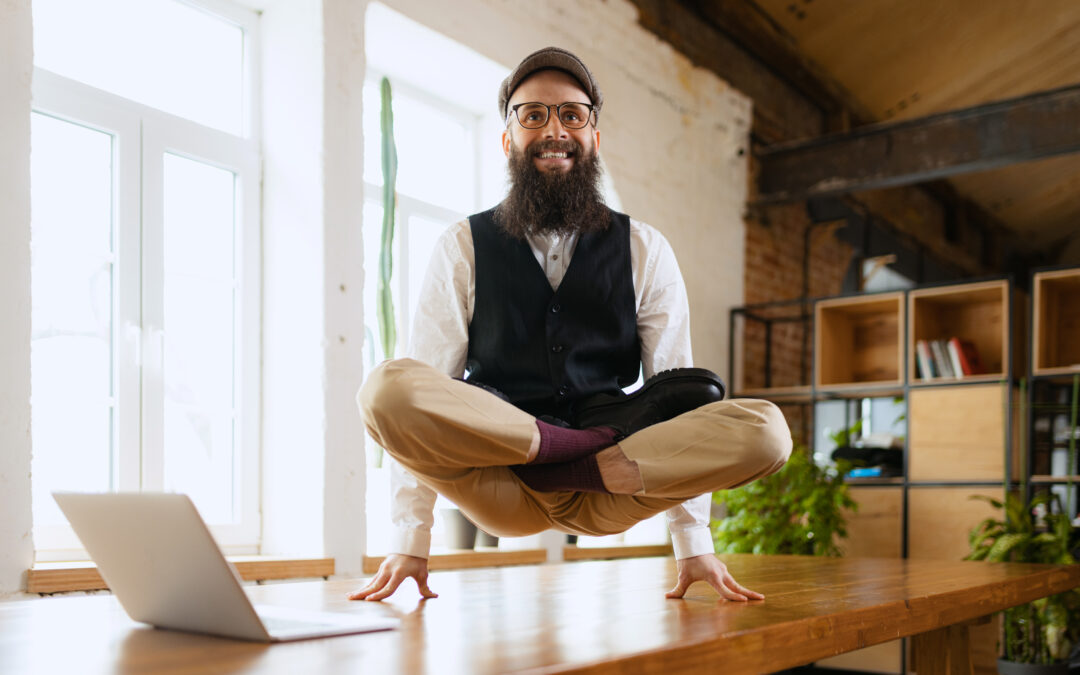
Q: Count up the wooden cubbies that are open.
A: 3